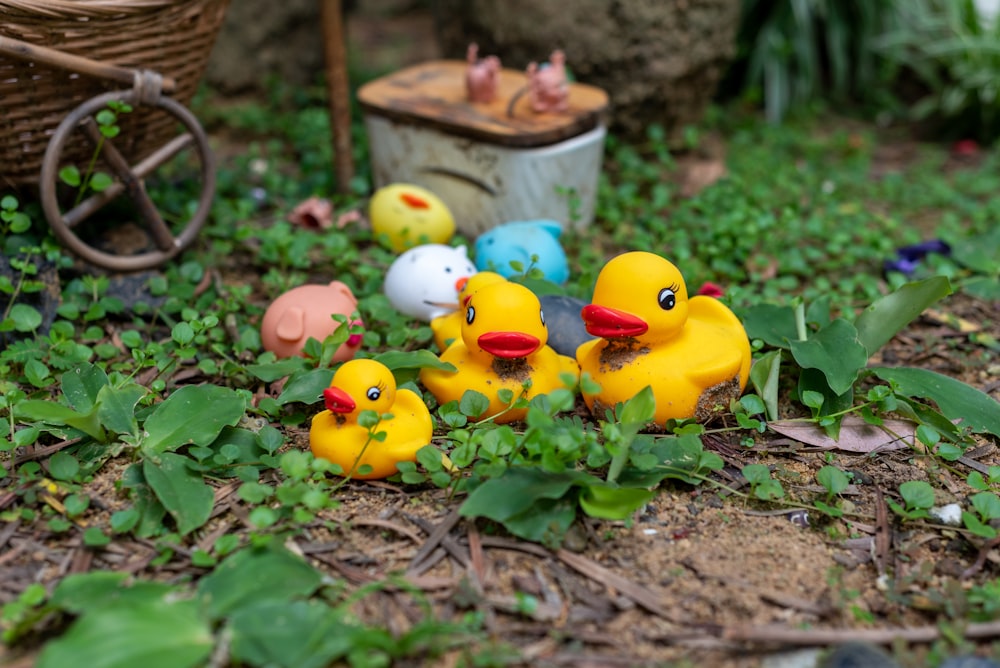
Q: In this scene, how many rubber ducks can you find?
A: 4